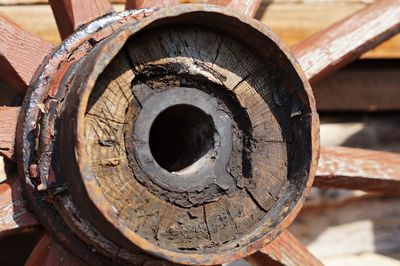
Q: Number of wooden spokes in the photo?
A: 10